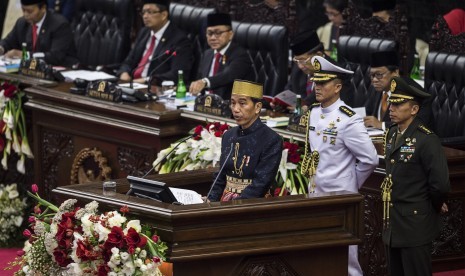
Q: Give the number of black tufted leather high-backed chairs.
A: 5